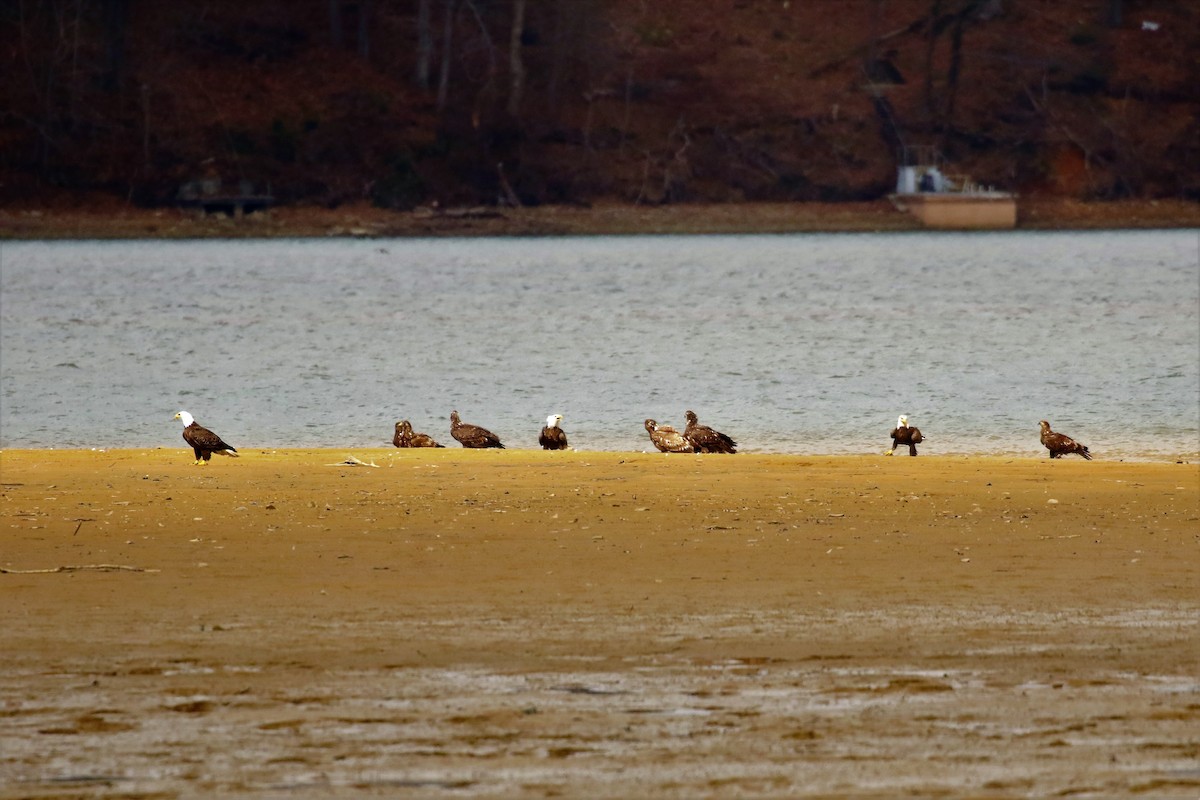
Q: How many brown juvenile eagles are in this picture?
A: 6